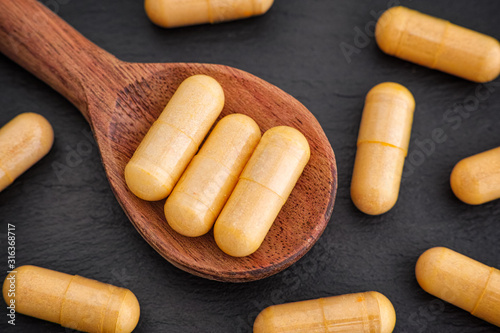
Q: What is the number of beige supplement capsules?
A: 11